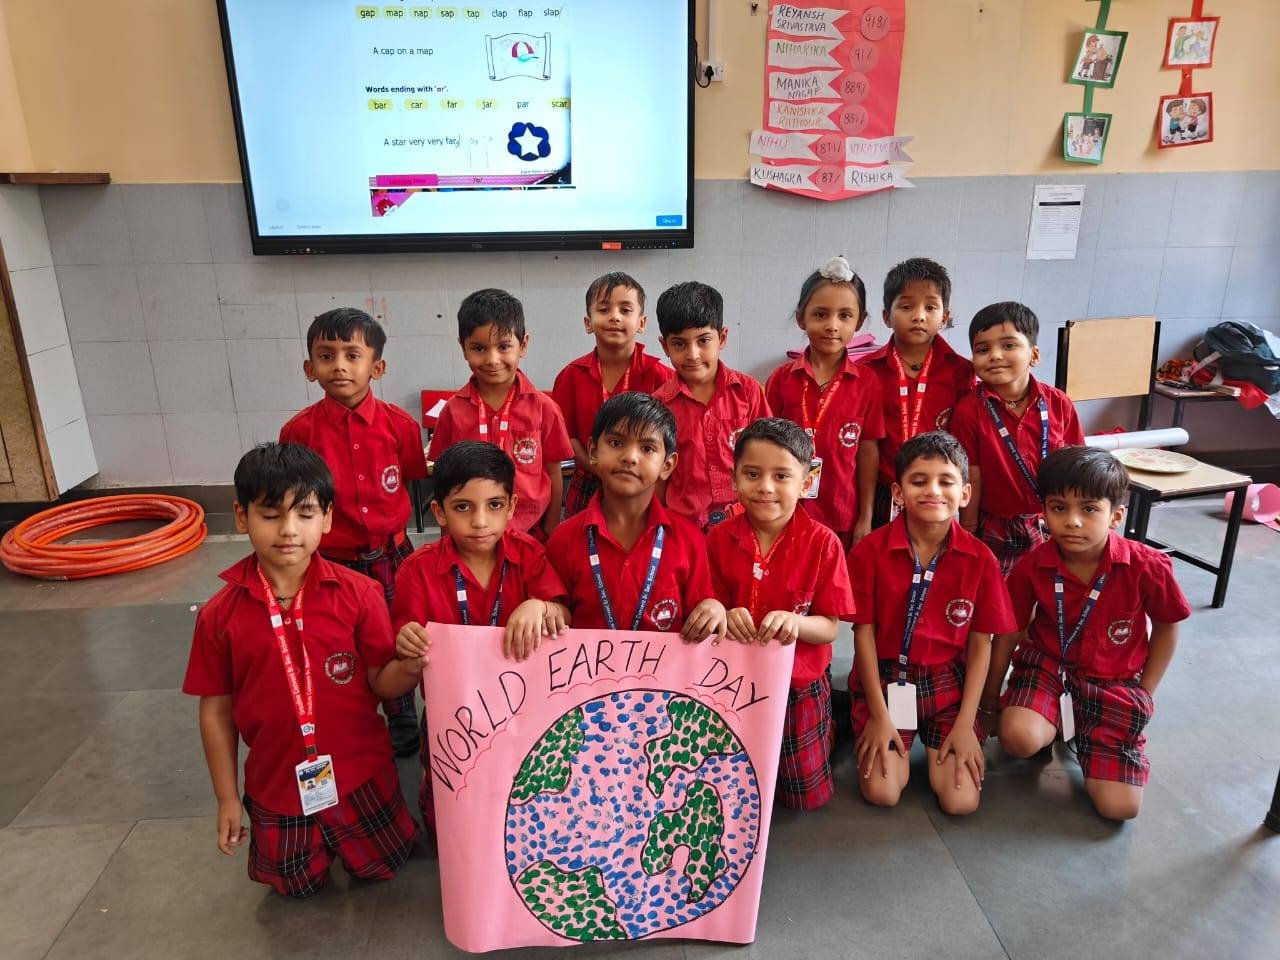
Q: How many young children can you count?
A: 13